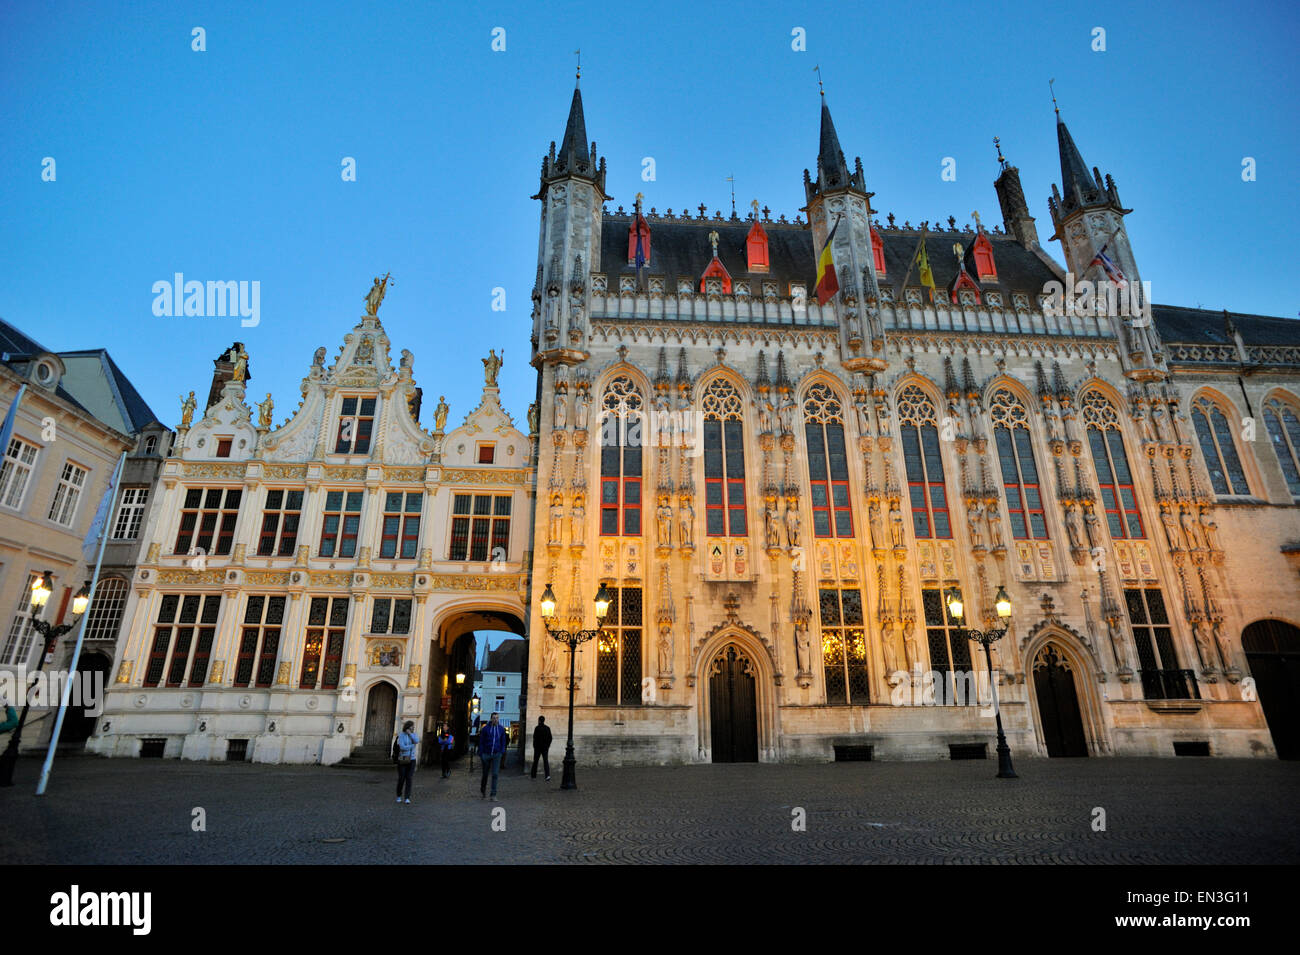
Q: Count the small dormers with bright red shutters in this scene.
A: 6